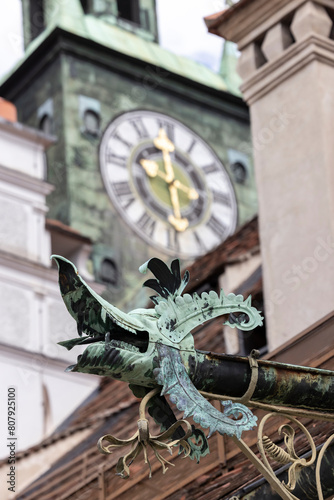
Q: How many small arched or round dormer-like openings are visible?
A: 4